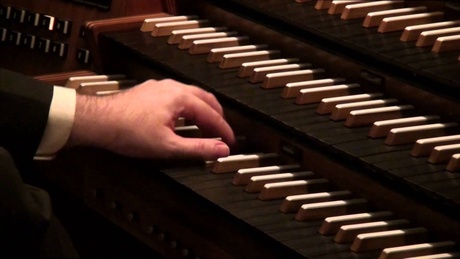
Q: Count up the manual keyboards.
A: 3